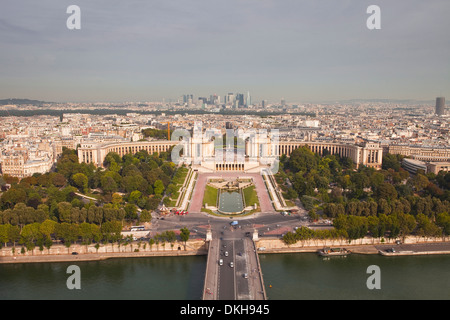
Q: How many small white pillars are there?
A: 2